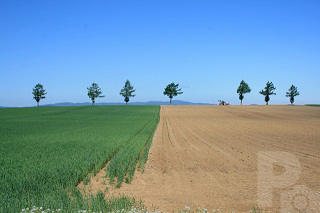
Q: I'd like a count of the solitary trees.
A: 7